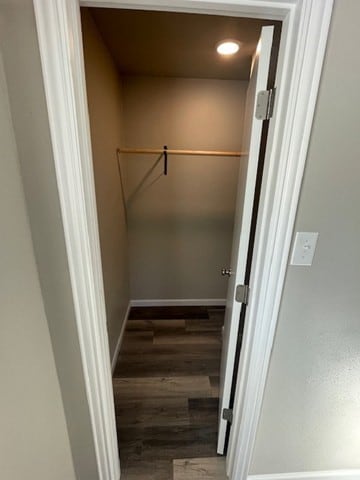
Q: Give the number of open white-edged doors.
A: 1